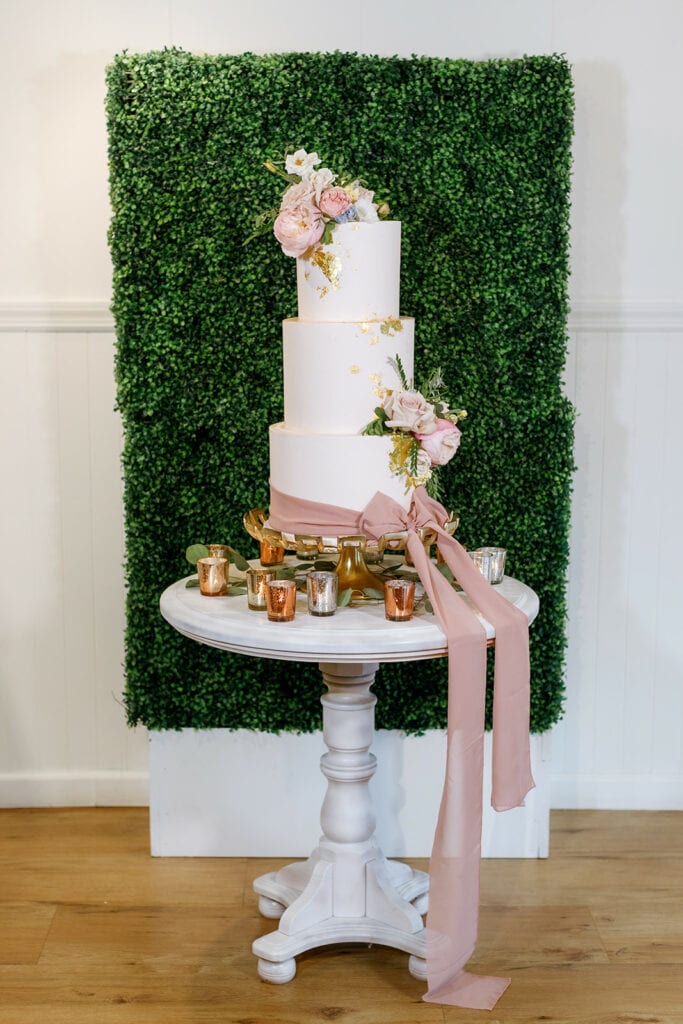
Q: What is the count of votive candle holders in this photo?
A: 13